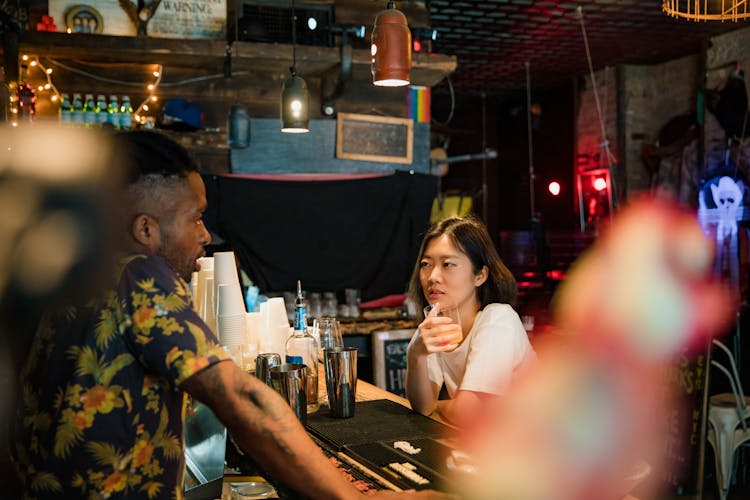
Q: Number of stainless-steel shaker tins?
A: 3